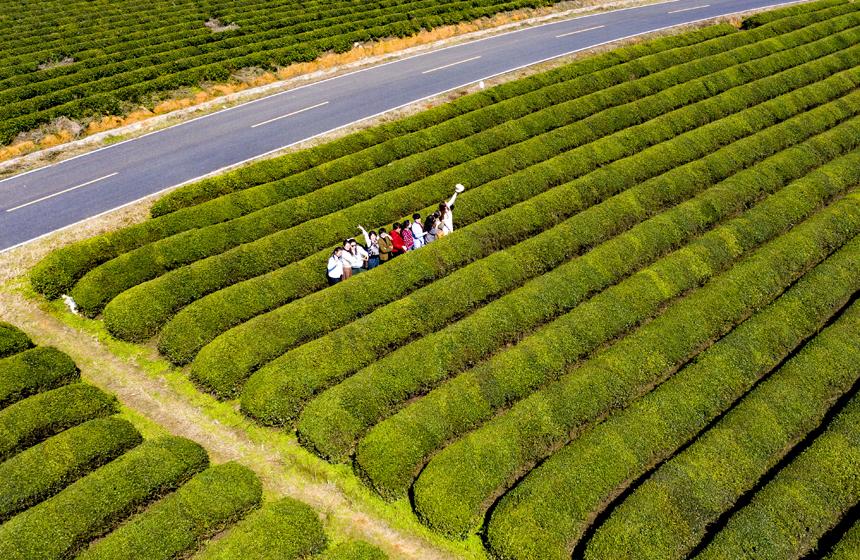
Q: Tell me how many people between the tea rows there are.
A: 11